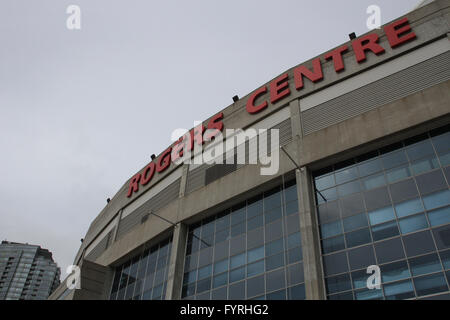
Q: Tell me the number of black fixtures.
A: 5